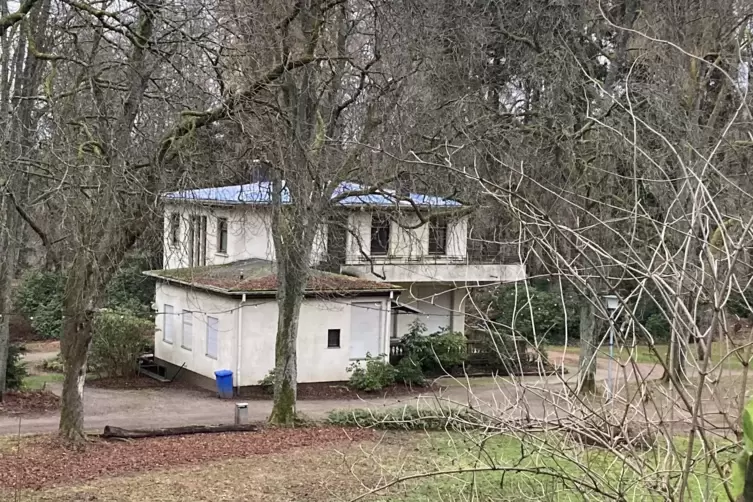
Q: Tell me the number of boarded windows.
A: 4